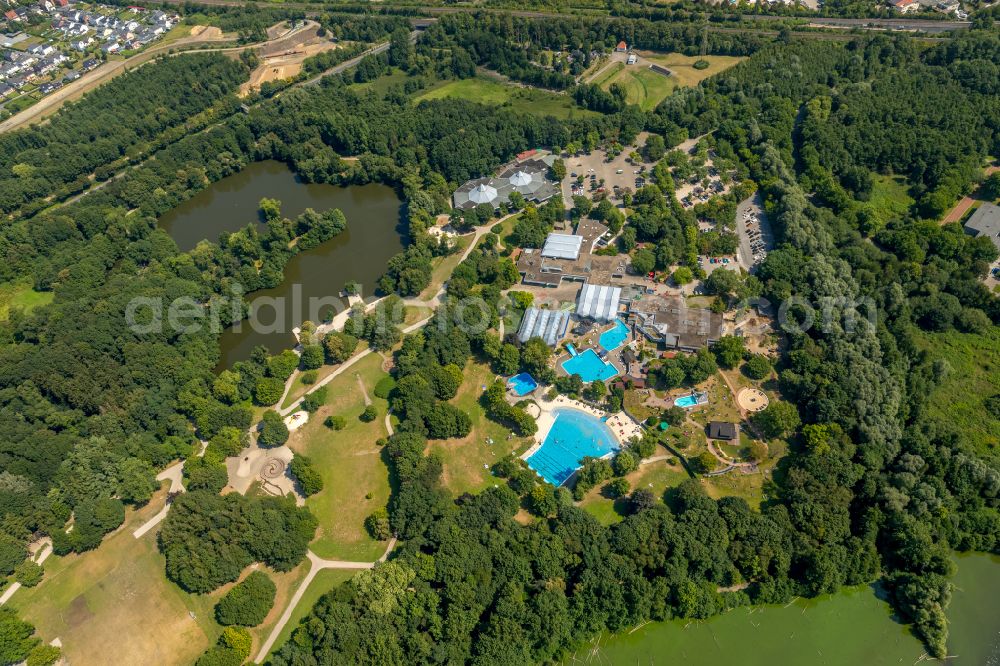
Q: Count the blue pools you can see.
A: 5